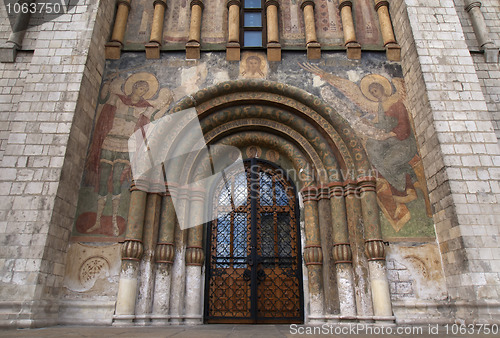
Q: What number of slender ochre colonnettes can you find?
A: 8